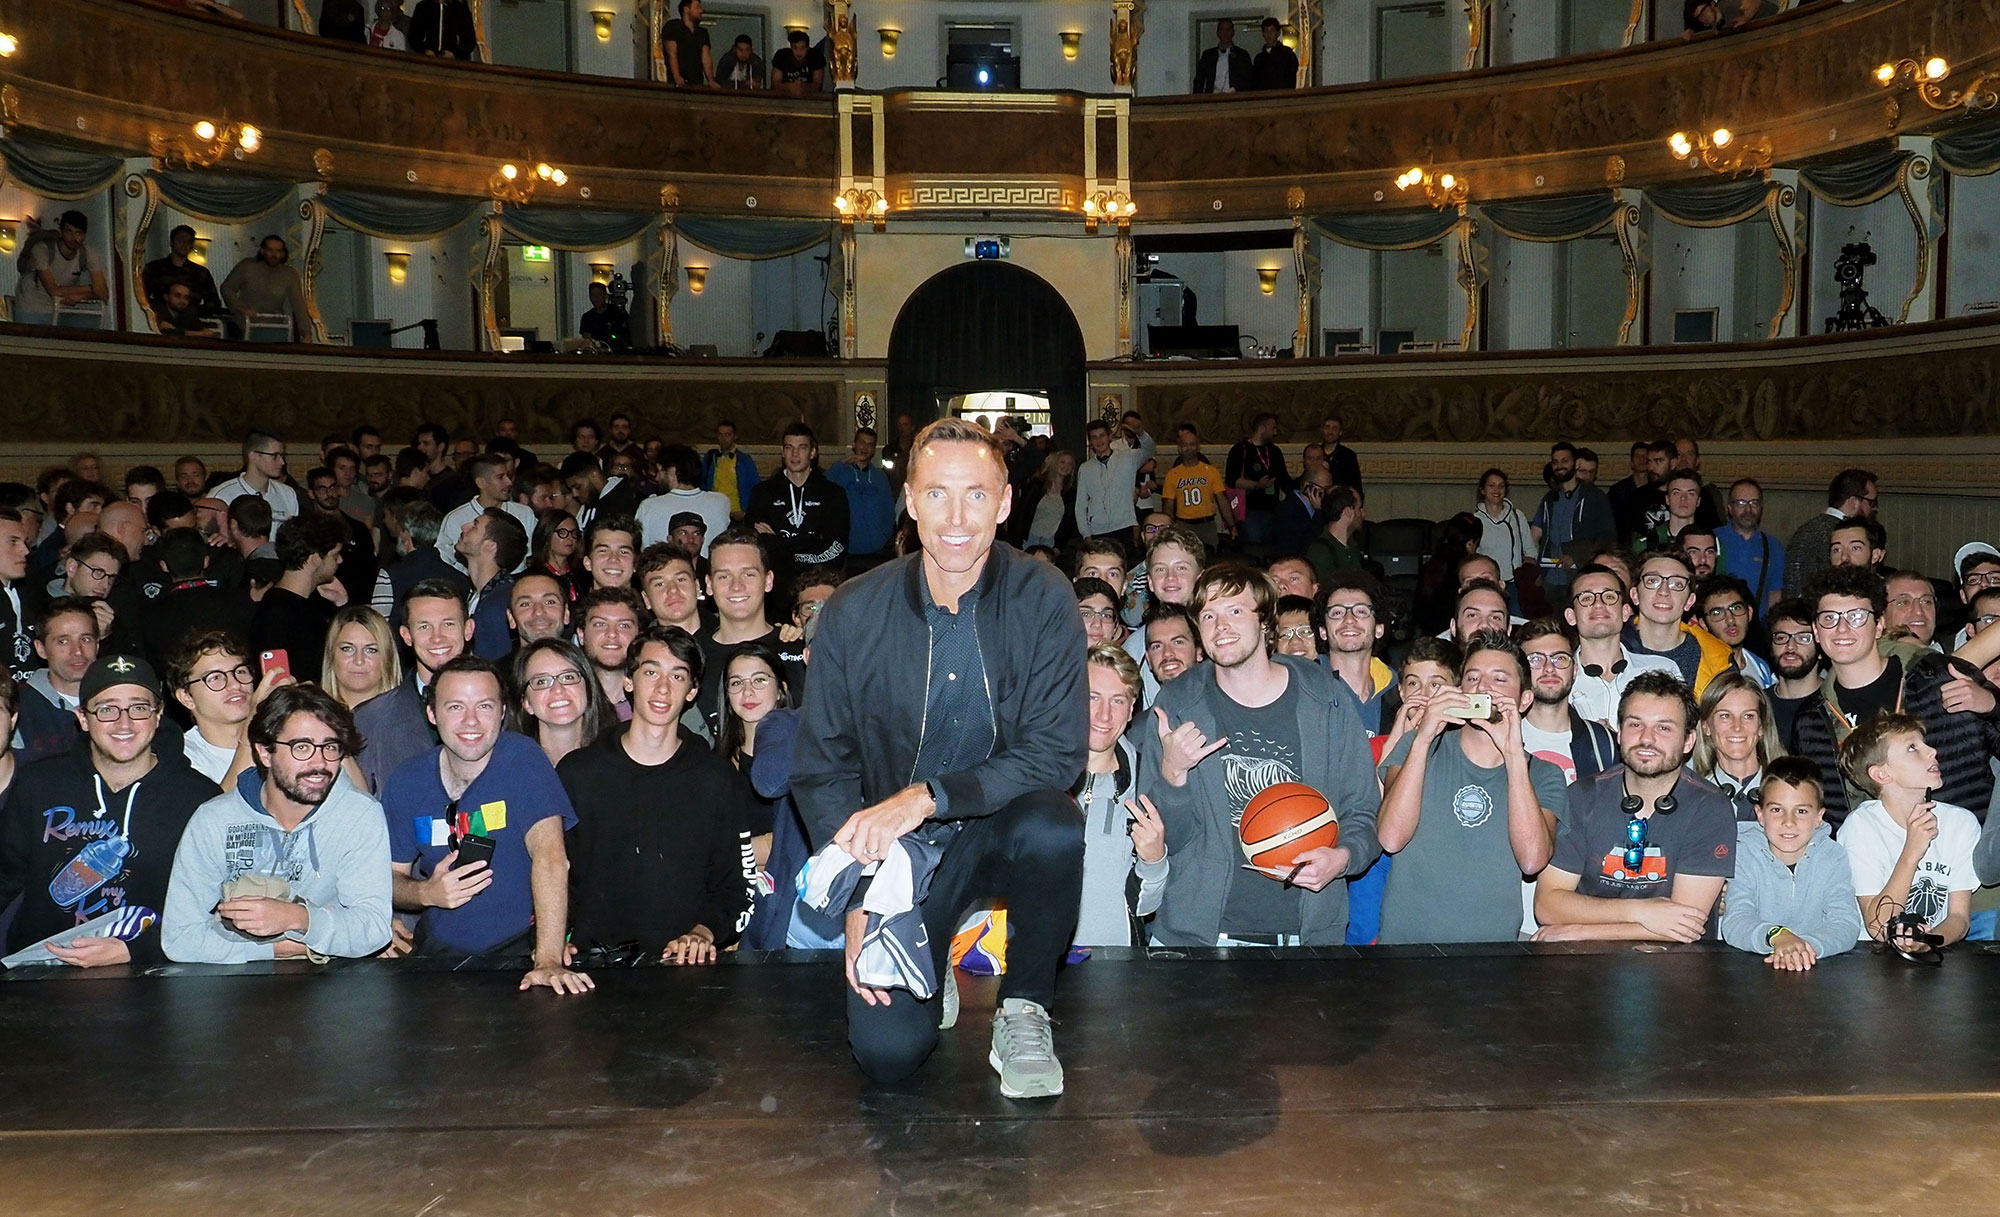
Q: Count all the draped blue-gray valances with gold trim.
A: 10